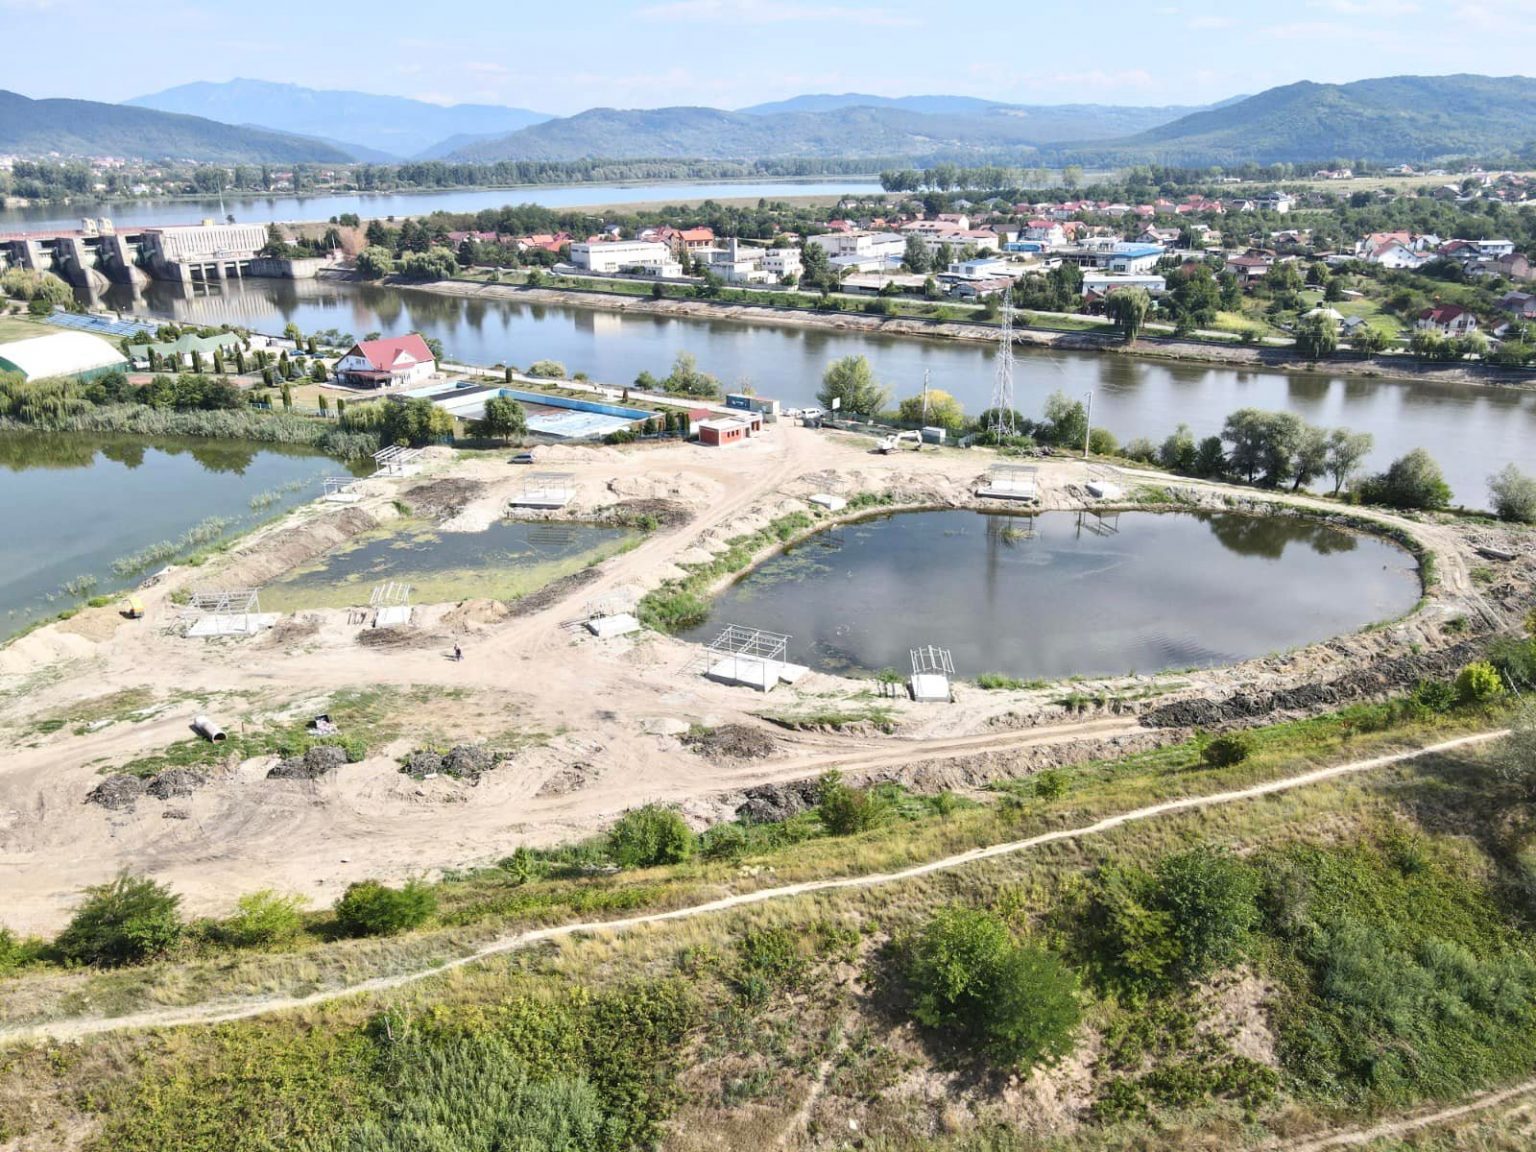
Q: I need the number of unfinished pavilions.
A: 11